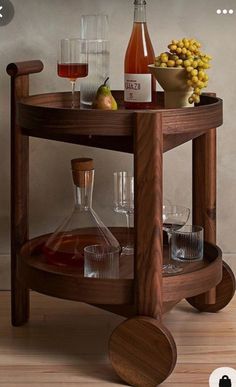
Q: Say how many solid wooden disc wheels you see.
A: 2